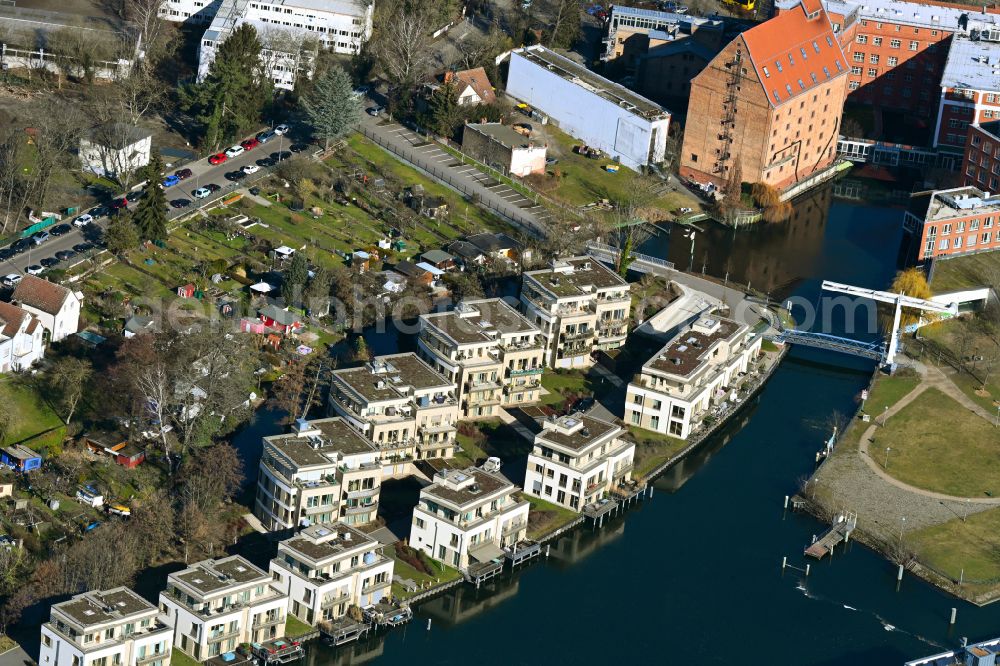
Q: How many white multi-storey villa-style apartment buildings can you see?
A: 10